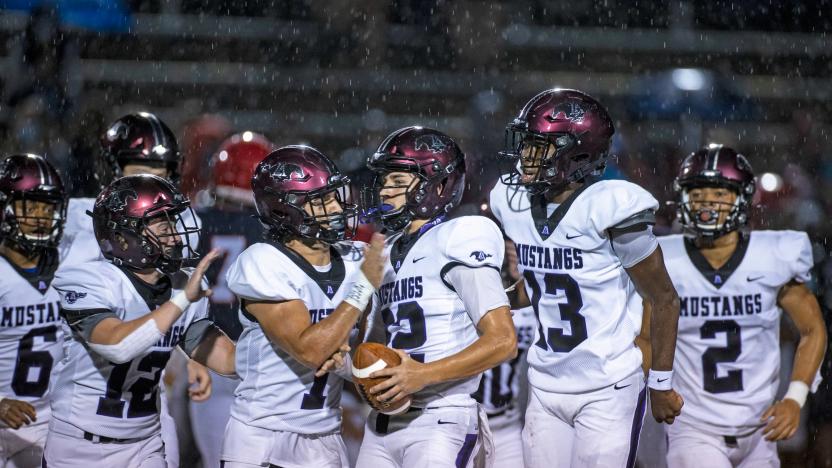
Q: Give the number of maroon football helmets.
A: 7